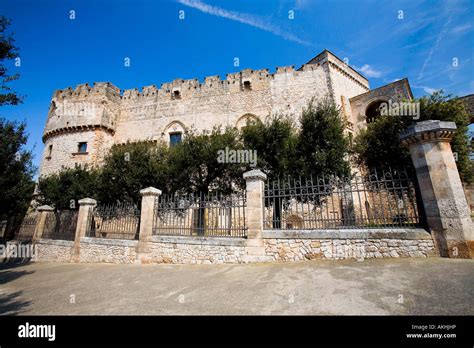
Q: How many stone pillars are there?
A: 5